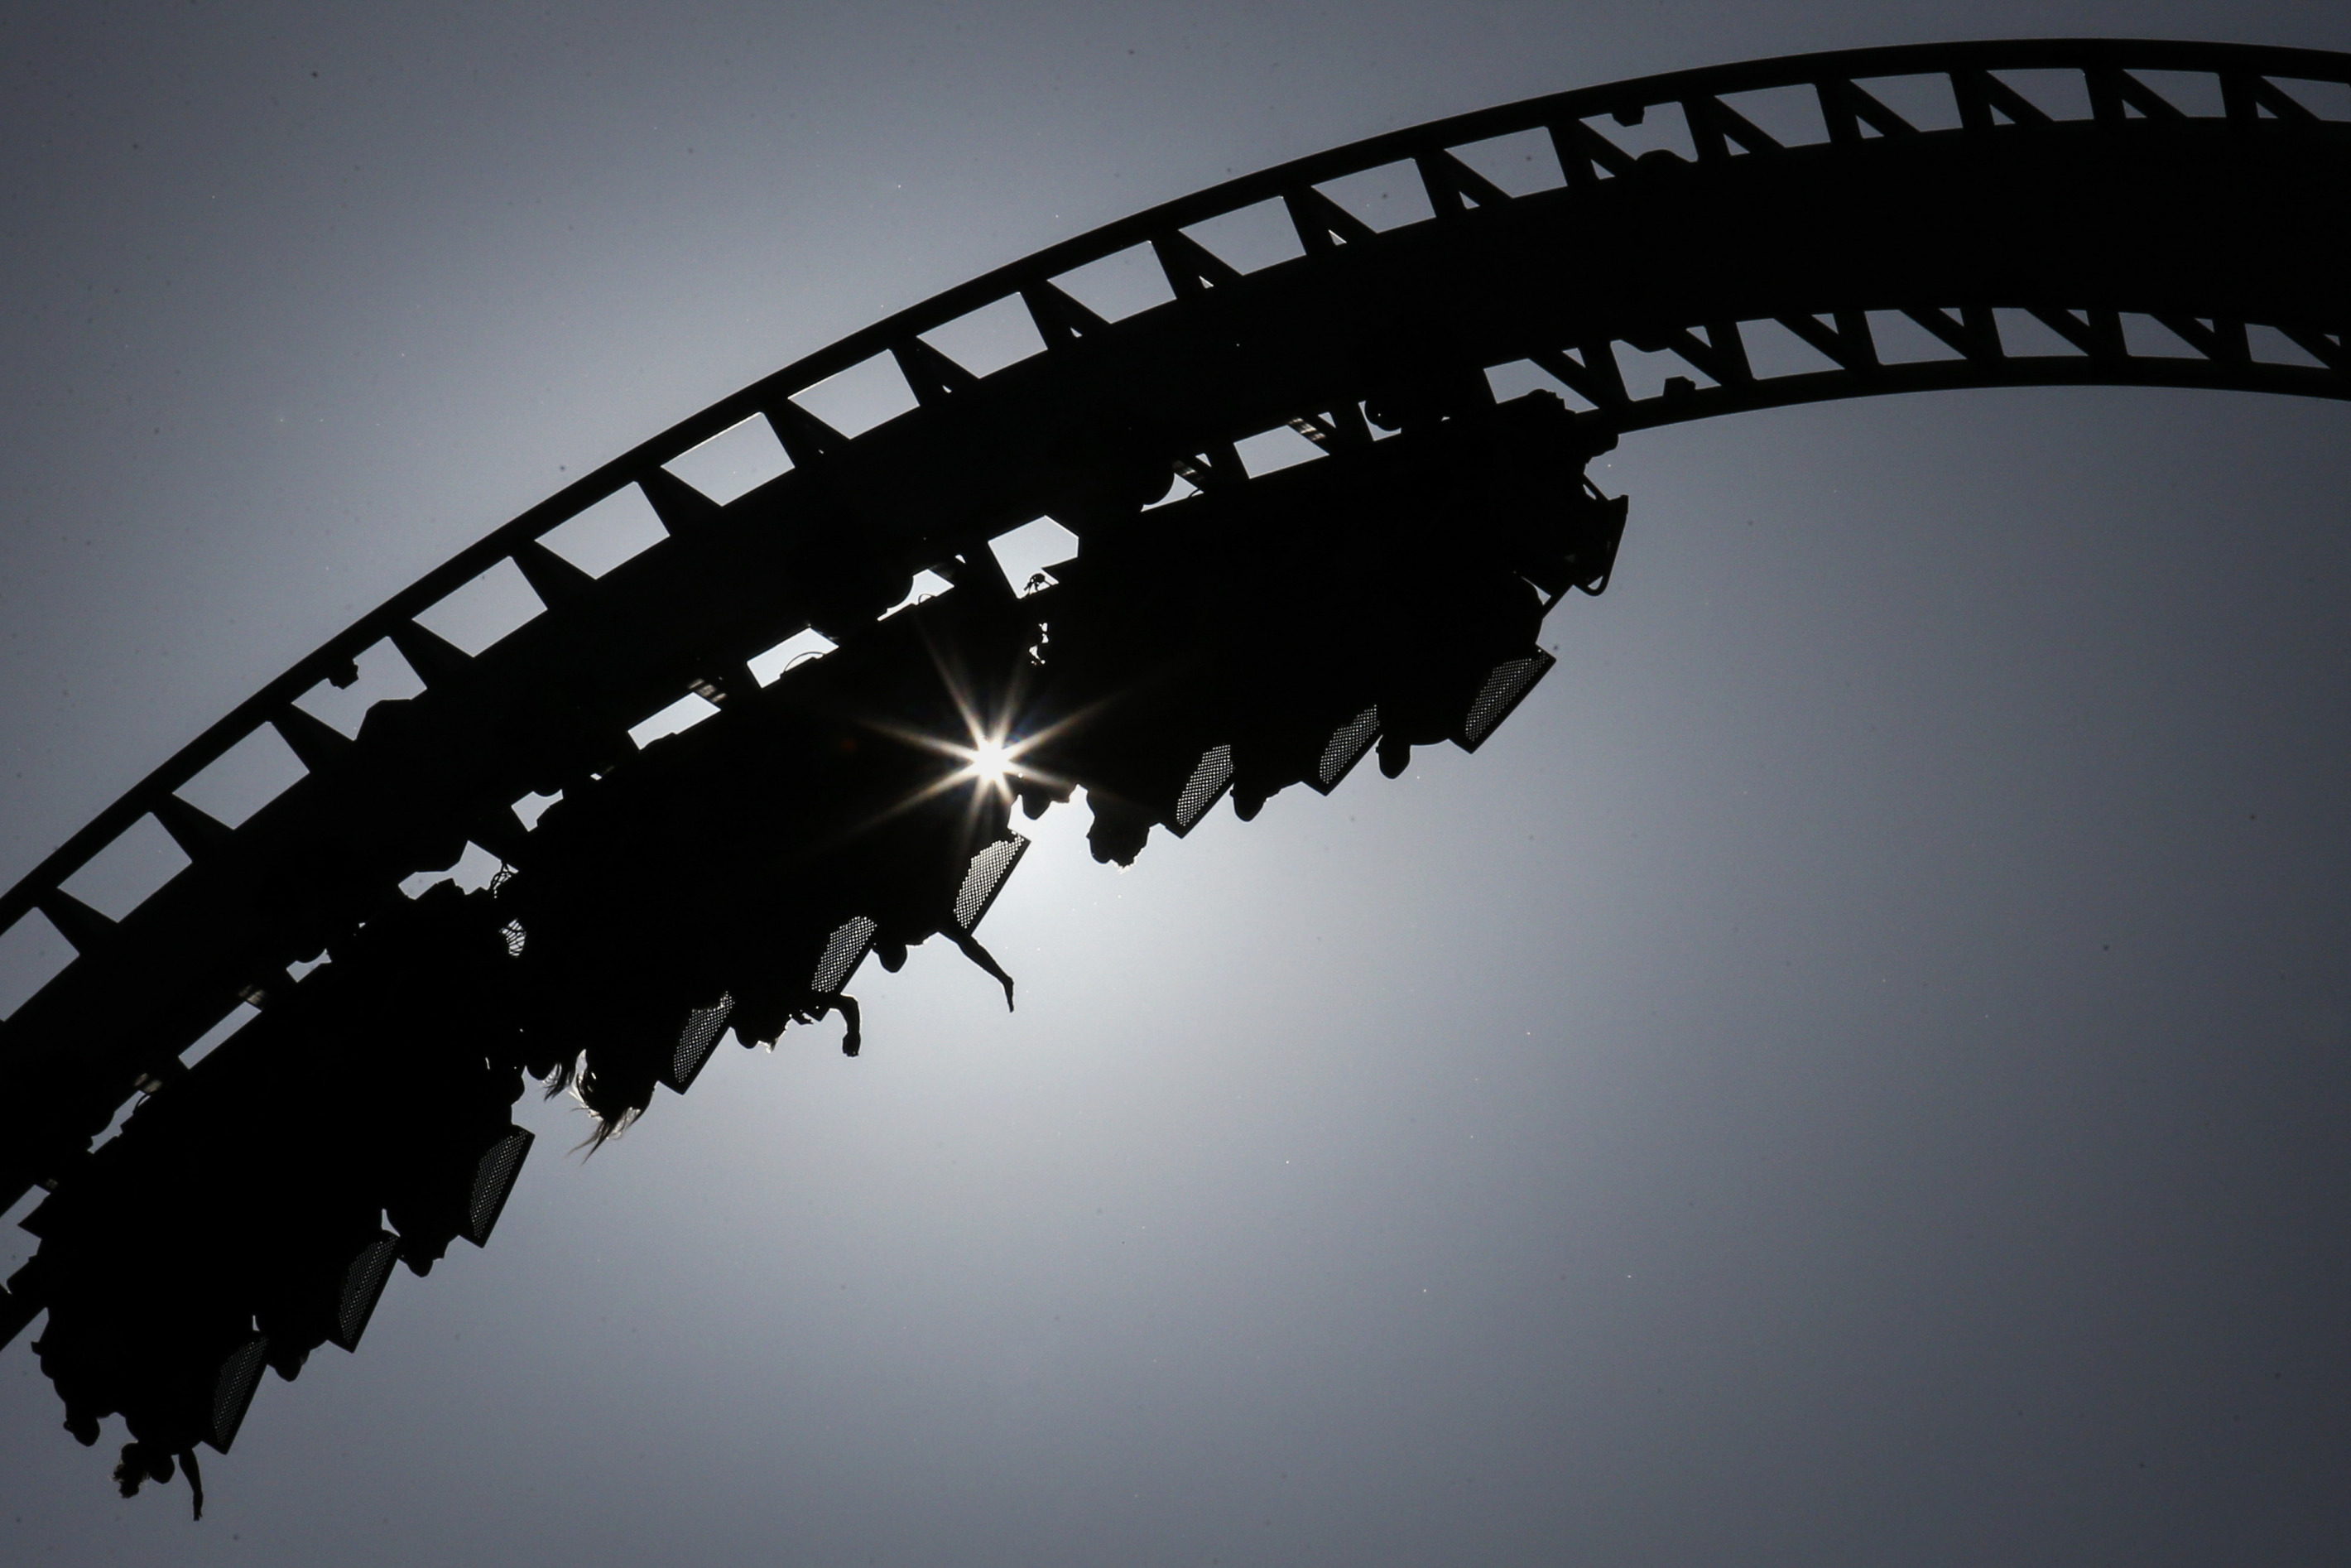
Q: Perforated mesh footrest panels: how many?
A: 9